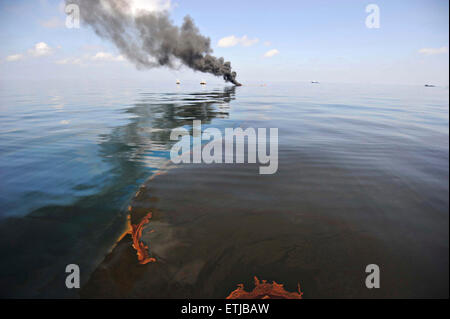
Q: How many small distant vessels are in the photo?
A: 4